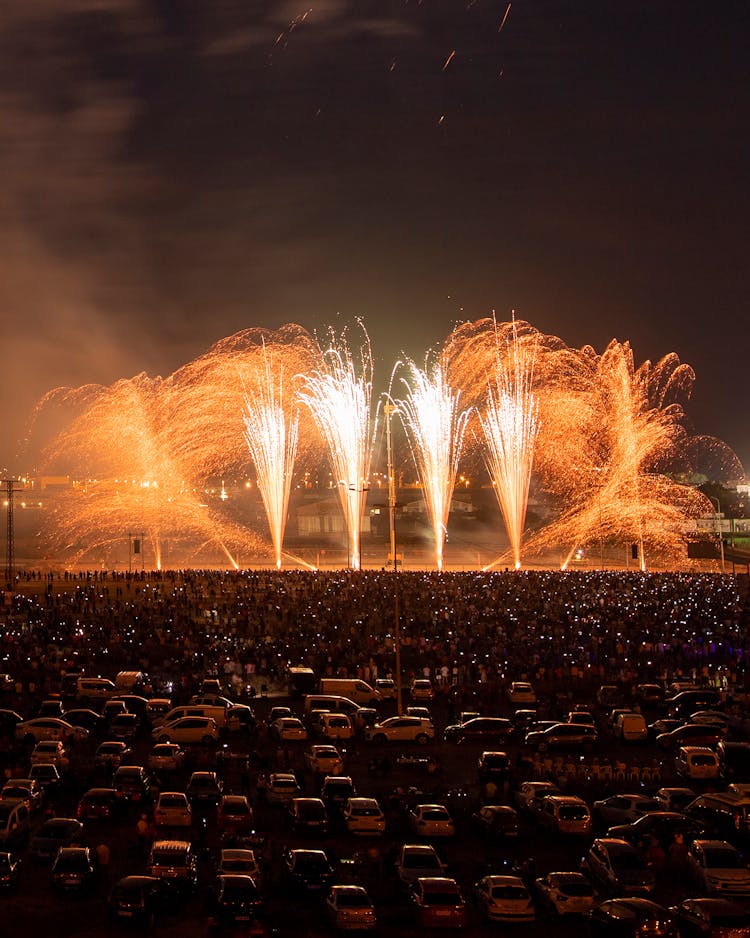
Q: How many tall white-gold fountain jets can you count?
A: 4